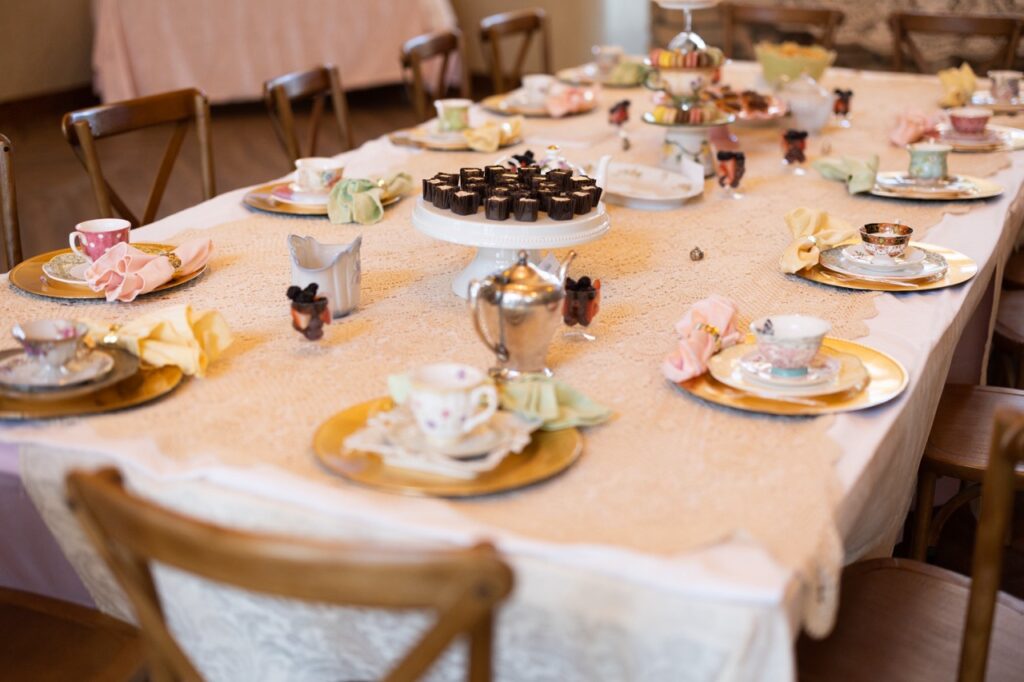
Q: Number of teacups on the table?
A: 12